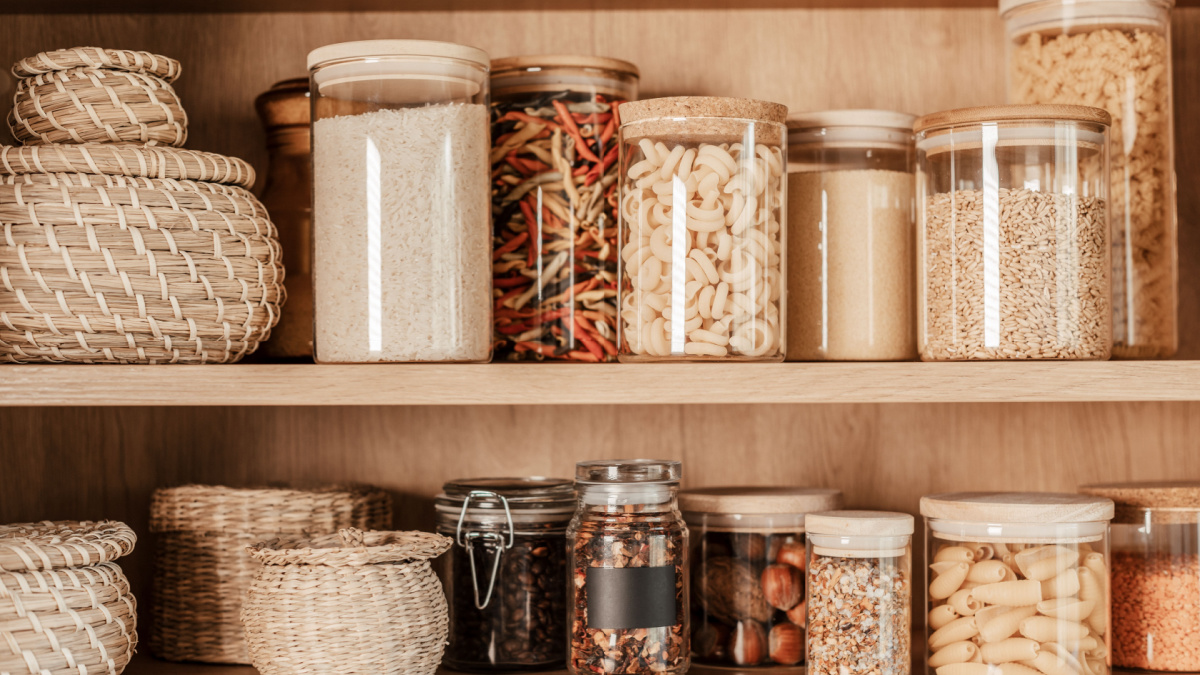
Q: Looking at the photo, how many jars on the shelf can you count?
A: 12